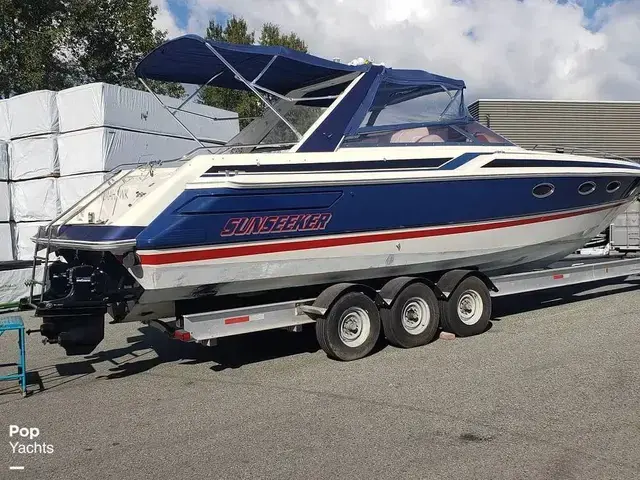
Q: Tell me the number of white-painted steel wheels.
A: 3